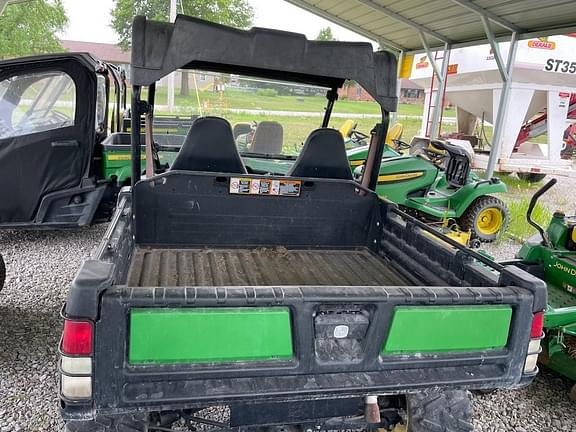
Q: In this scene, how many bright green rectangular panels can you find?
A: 2